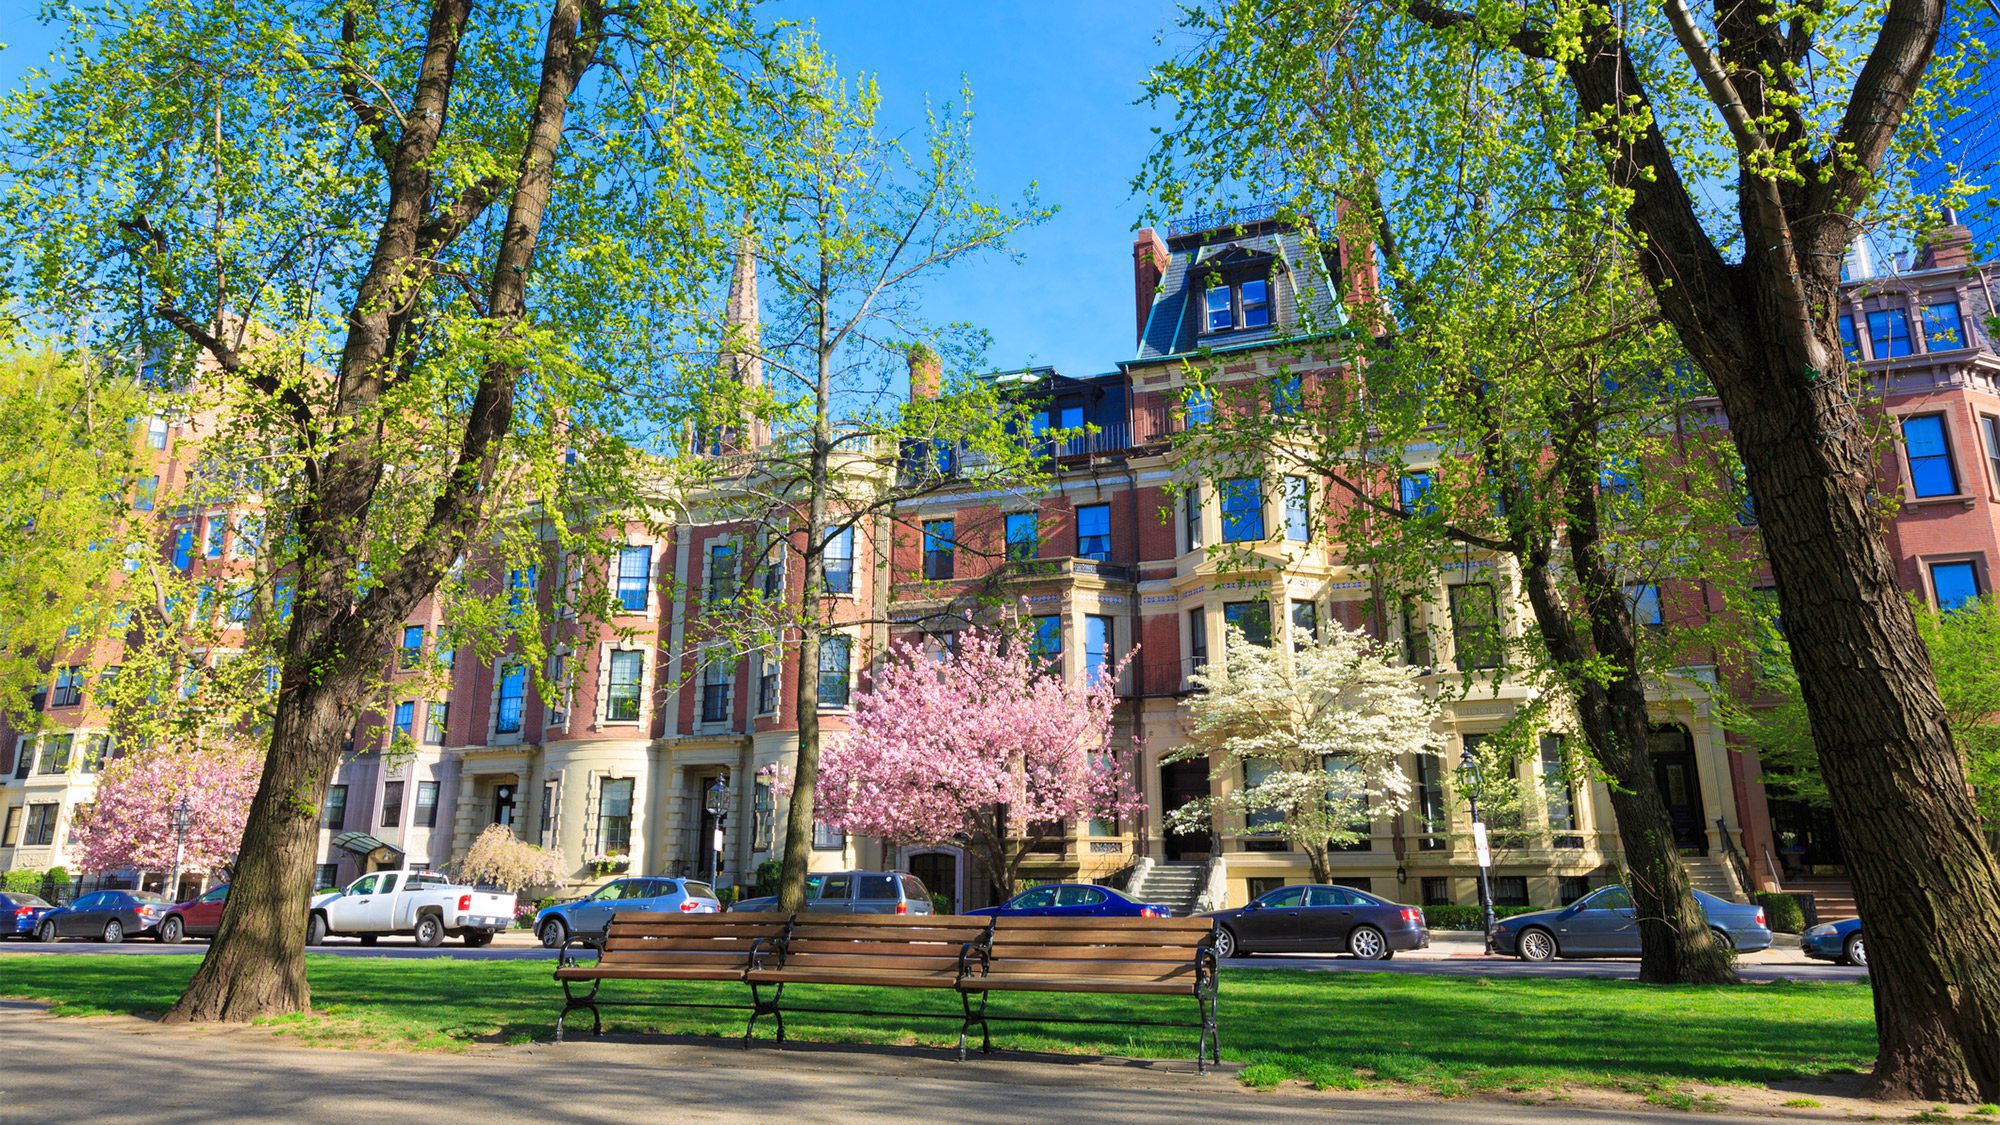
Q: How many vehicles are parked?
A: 10